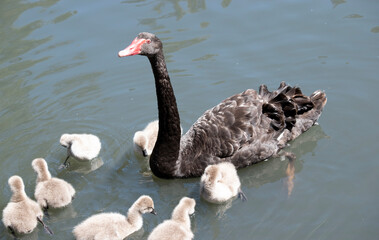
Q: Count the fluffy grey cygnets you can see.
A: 7